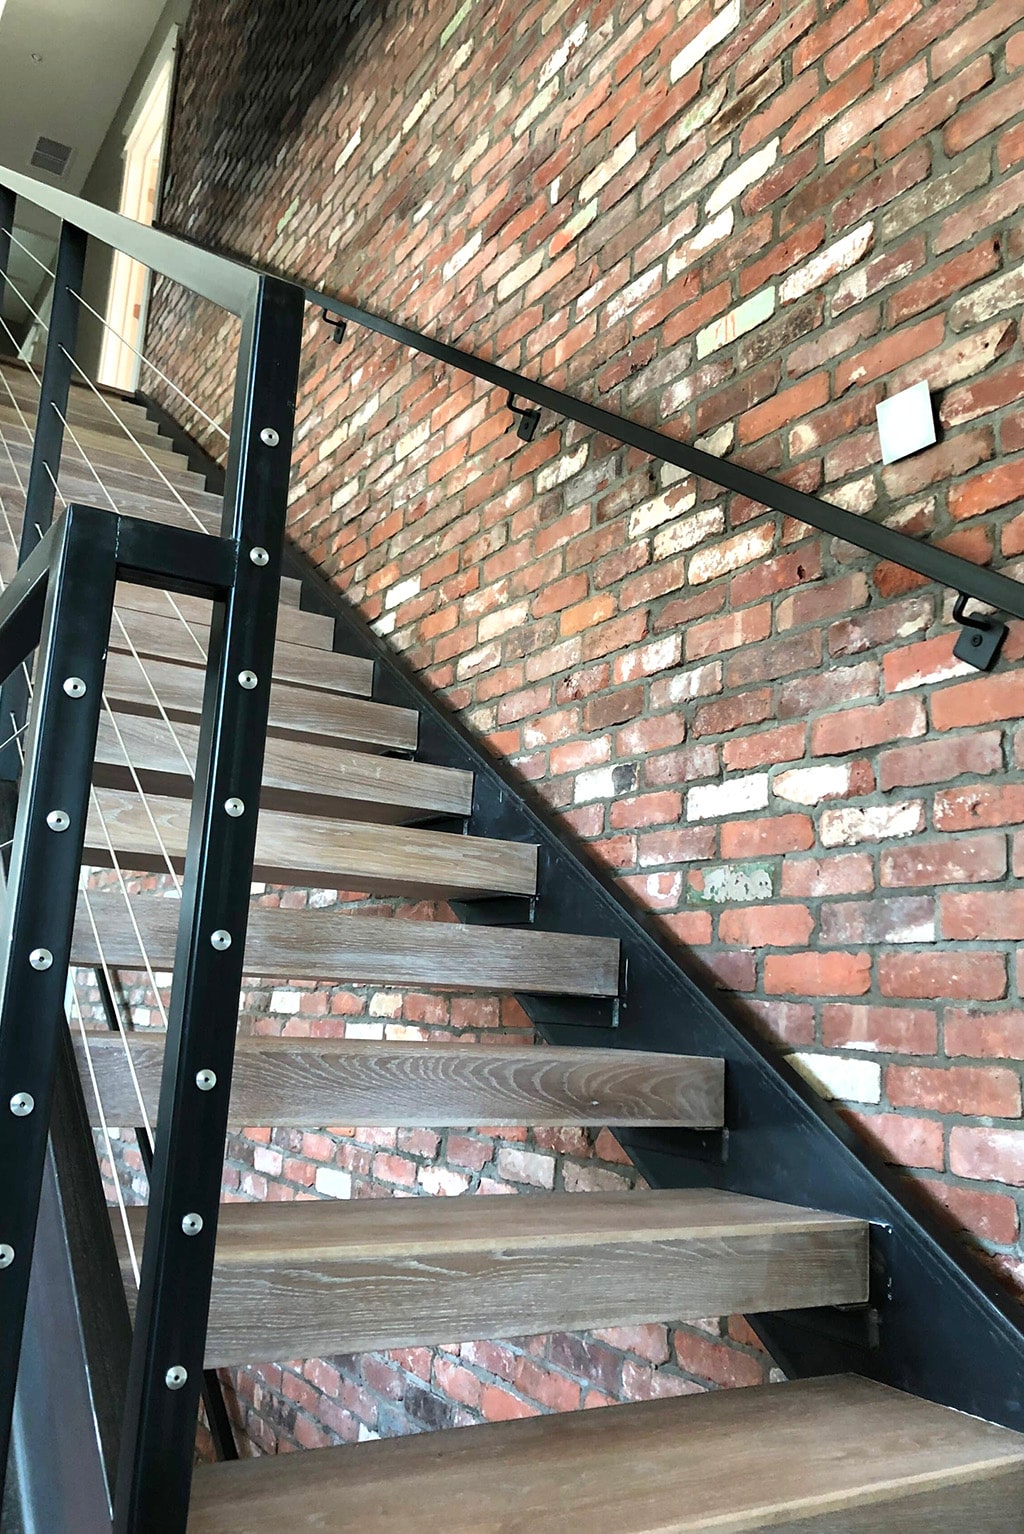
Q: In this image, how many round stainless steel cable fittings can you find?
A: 13